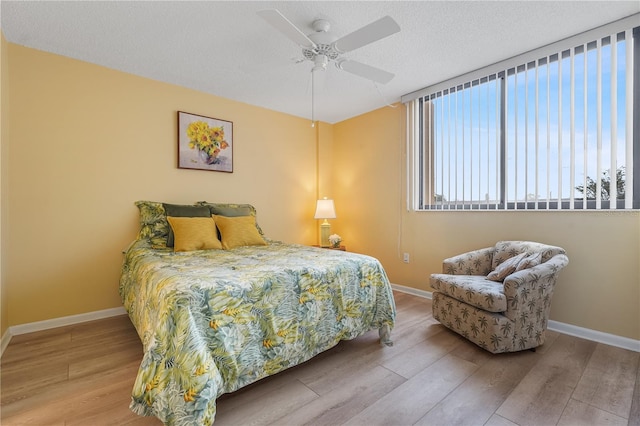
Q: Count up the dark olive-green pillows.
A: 2